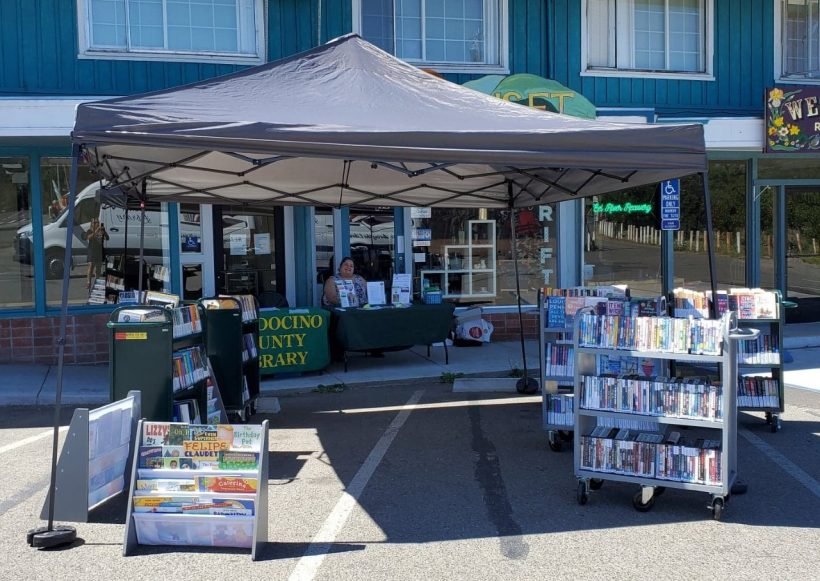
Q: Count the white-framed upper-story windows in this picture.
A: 4